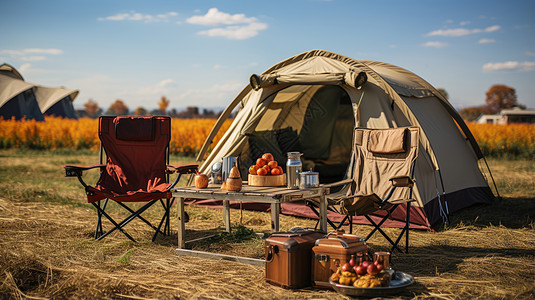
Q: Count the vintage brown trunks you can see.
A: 2